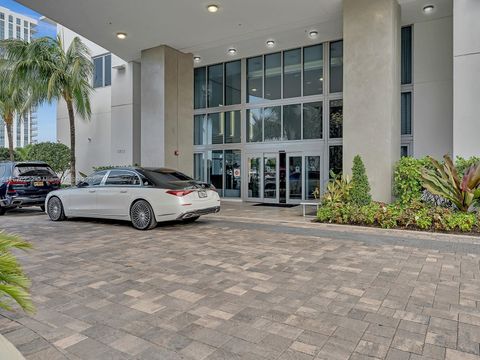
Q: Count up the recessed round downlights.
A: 7